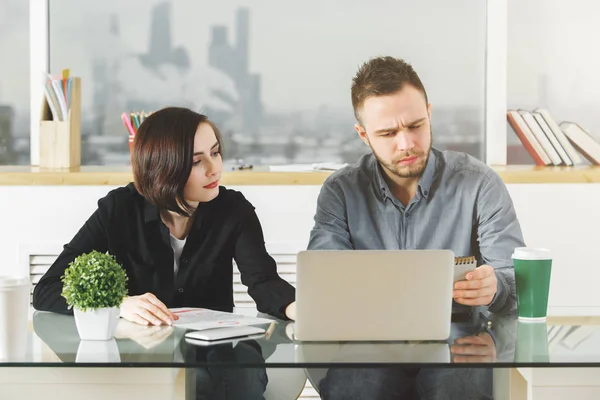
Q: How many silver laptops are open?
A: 1